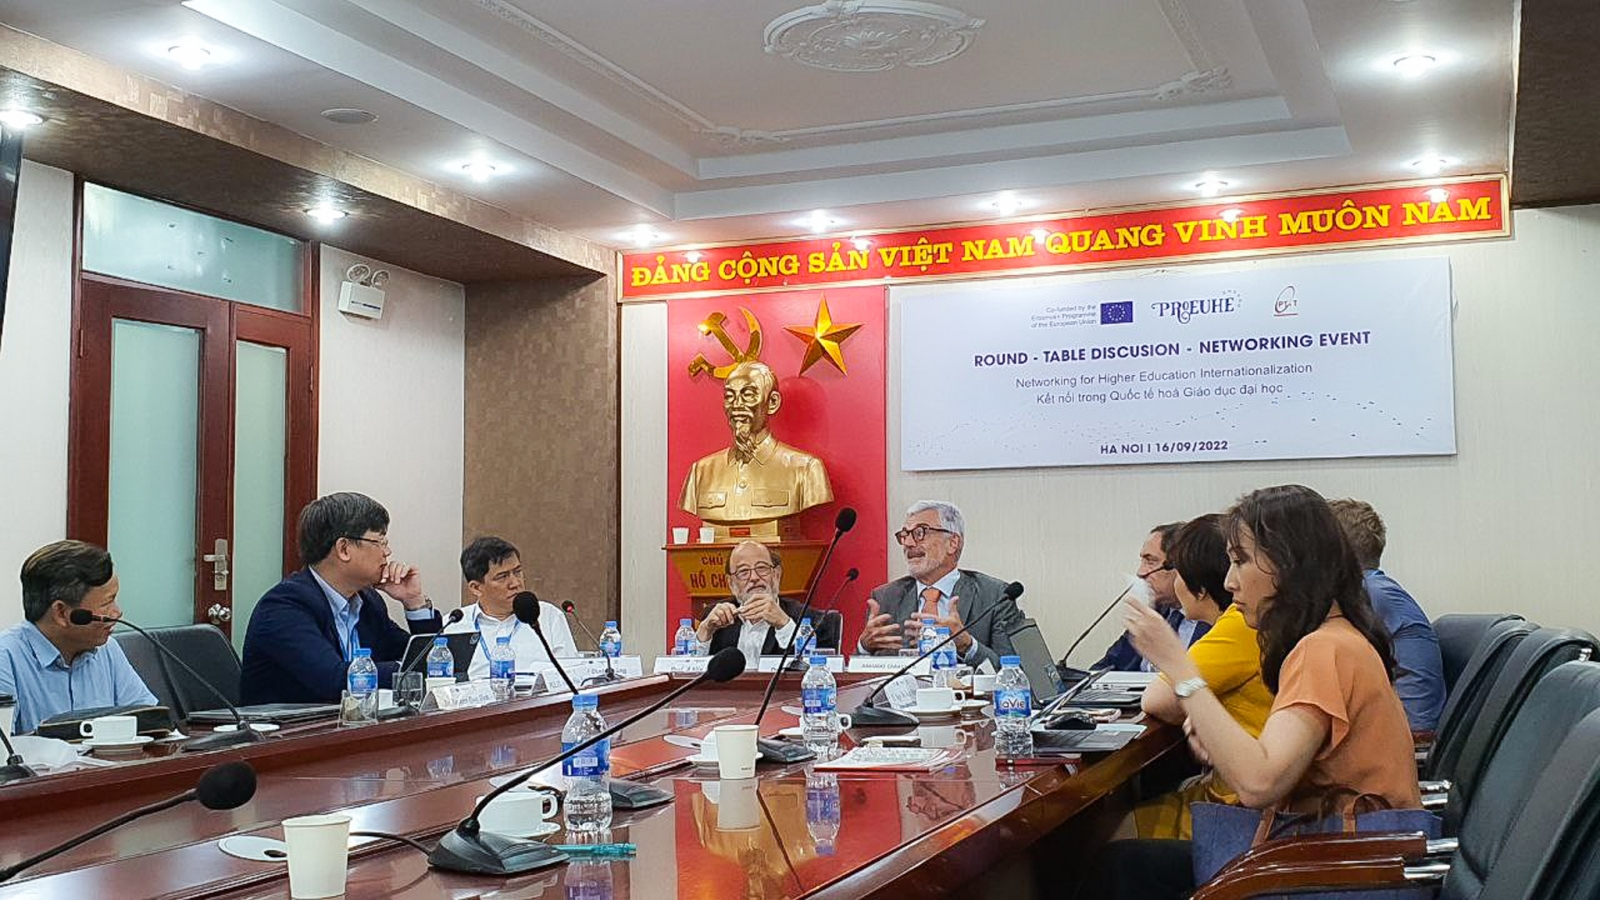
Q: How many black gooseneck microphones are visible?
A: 11